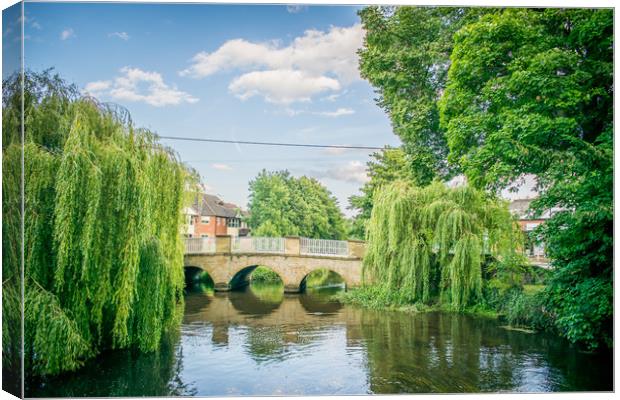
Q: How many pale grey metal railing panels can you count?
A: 3